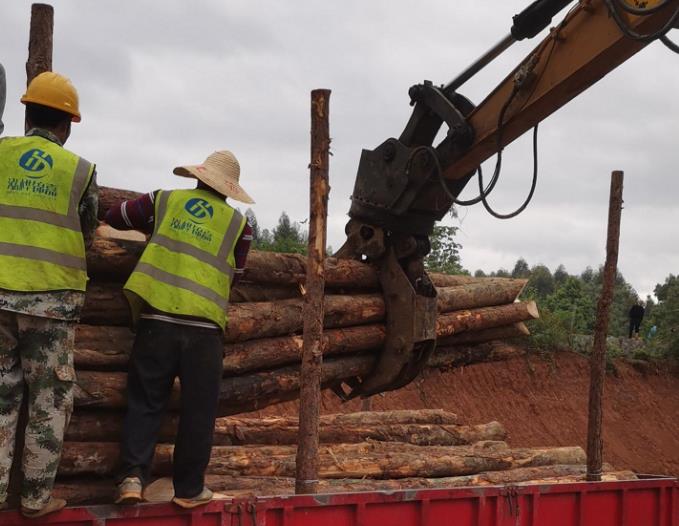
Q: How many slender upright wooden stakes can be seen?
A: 3